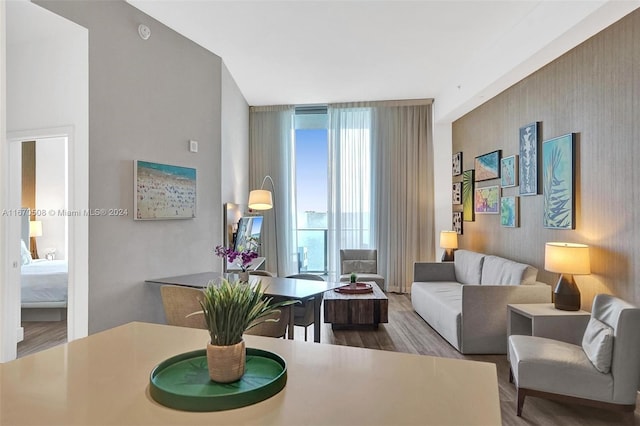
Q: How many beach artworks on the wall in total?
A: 2